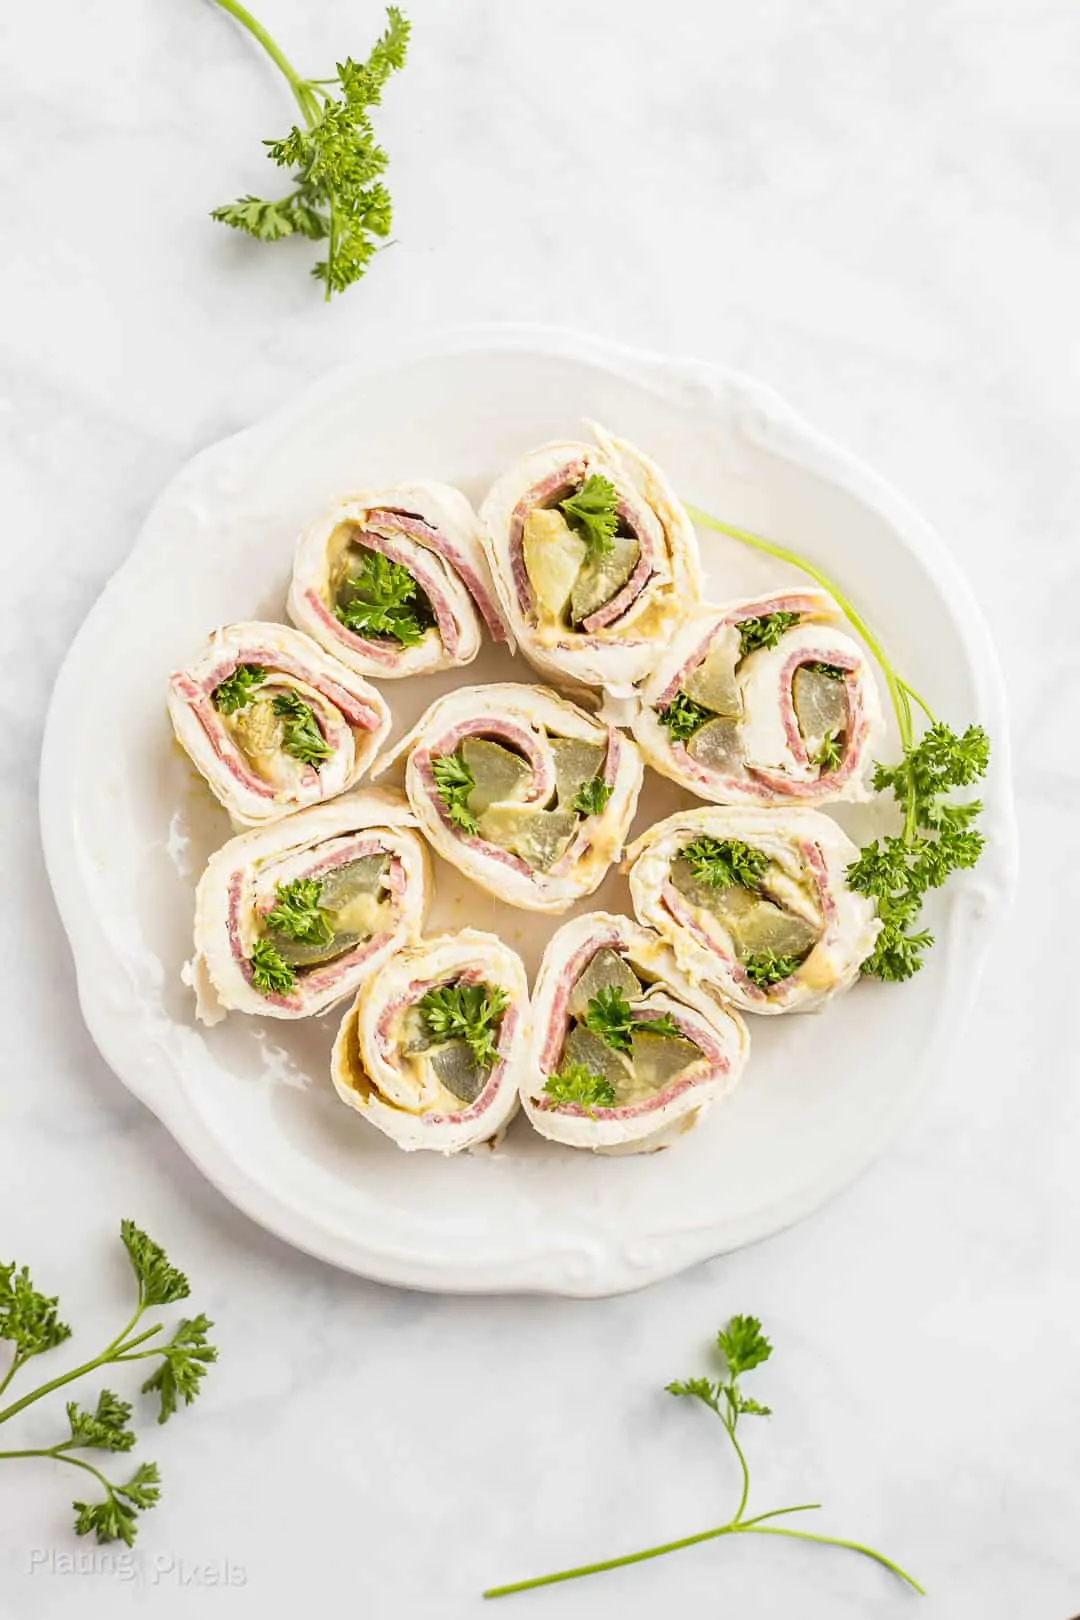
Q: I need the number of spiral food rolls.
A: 9